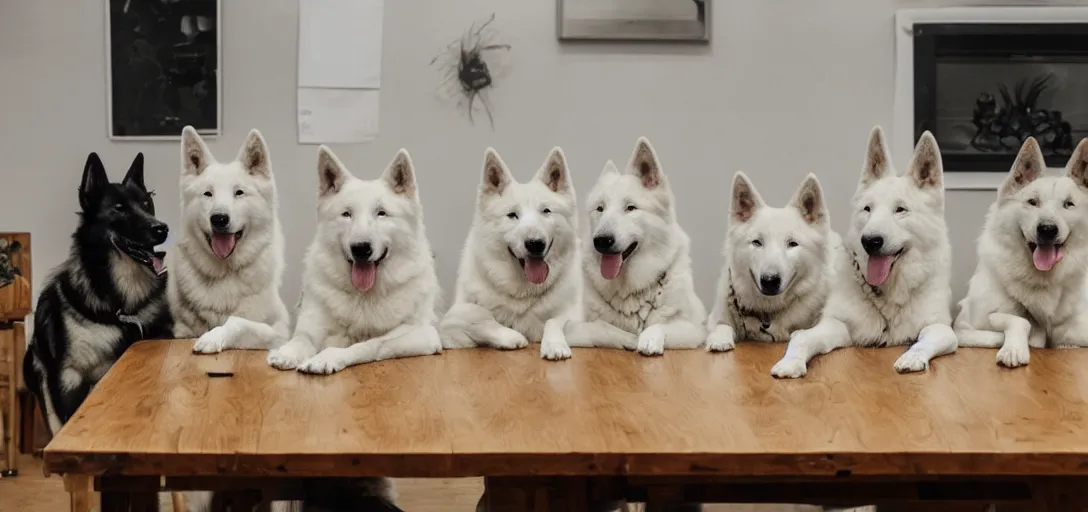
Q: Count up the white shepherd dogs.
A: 7